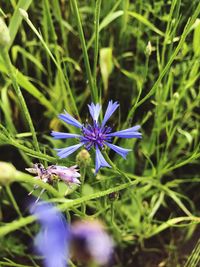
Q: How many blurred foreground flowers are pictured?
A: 2